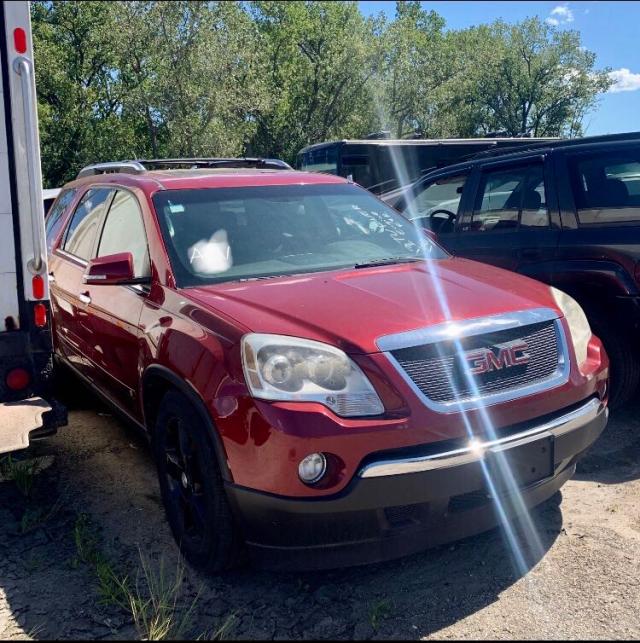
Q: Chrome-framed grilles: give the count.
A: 1